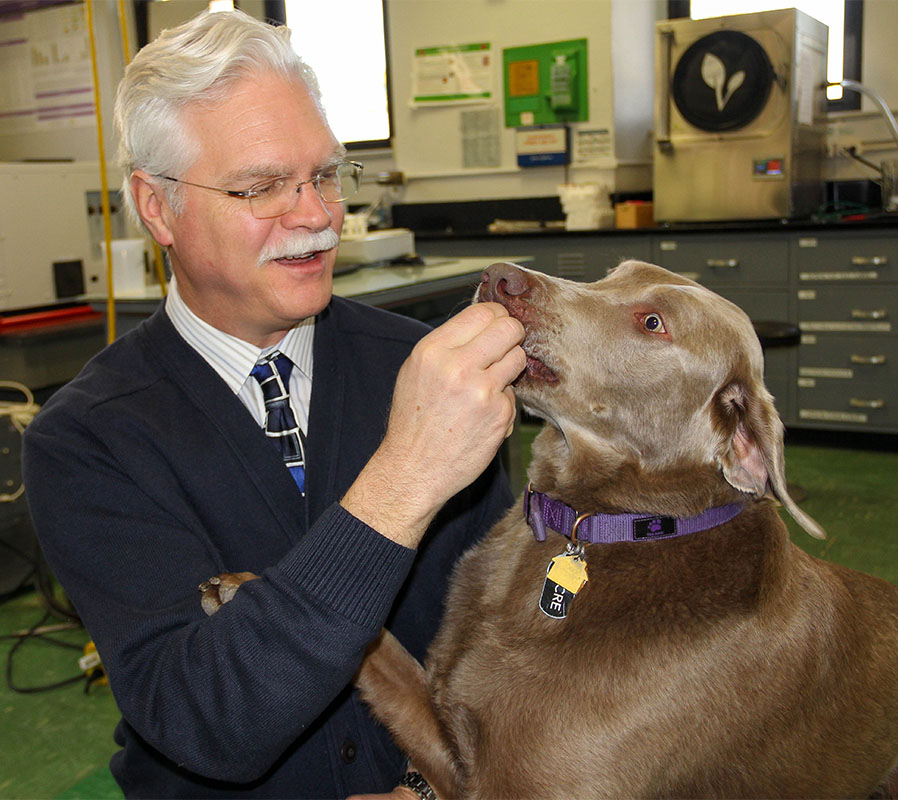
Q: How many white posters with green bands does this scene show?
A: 1